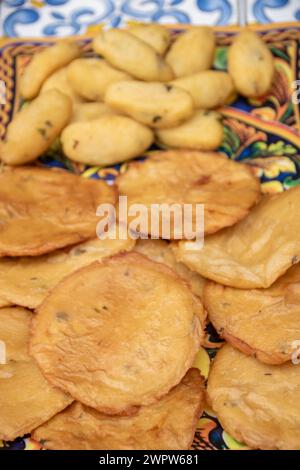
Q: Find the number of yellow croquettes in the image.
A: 13